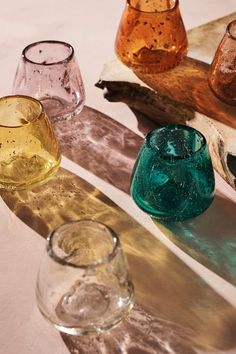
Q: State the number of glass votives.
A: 6